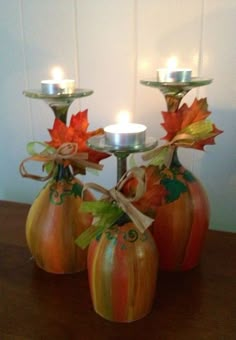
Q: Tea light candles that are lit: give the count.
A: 3